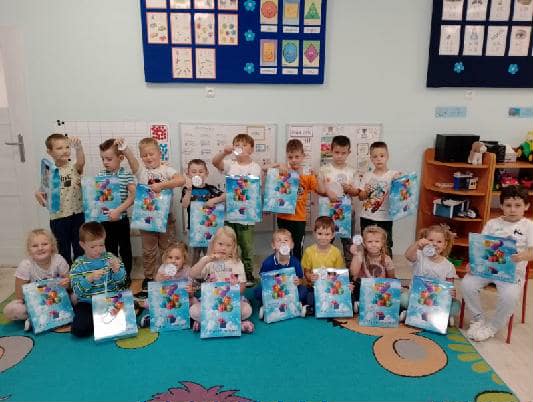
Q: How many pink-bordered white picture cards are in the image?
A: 10